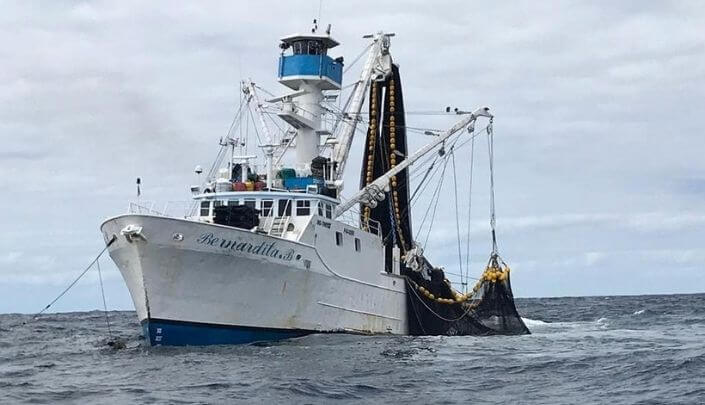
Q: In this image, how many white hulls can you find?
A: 1